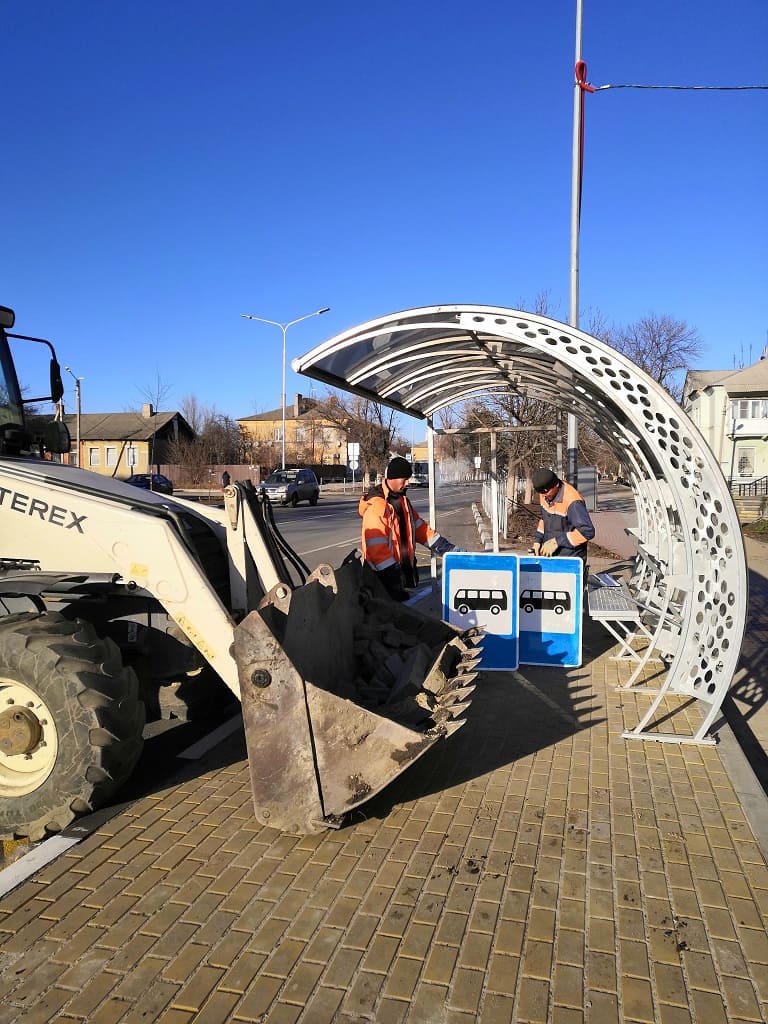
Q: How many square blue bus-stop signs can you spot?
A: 2